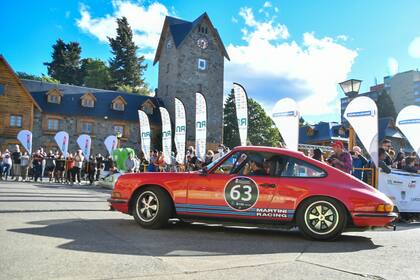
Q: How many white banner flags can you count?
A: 12